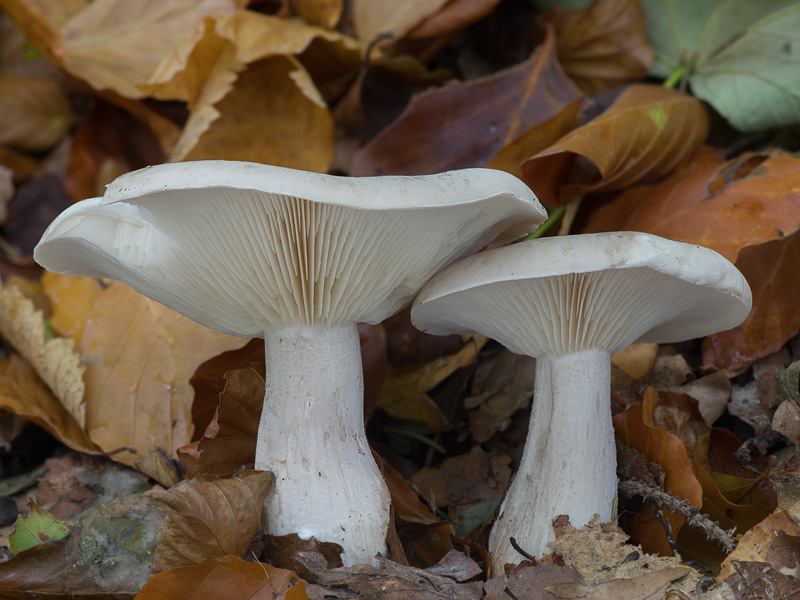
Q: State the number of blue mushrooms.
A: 0